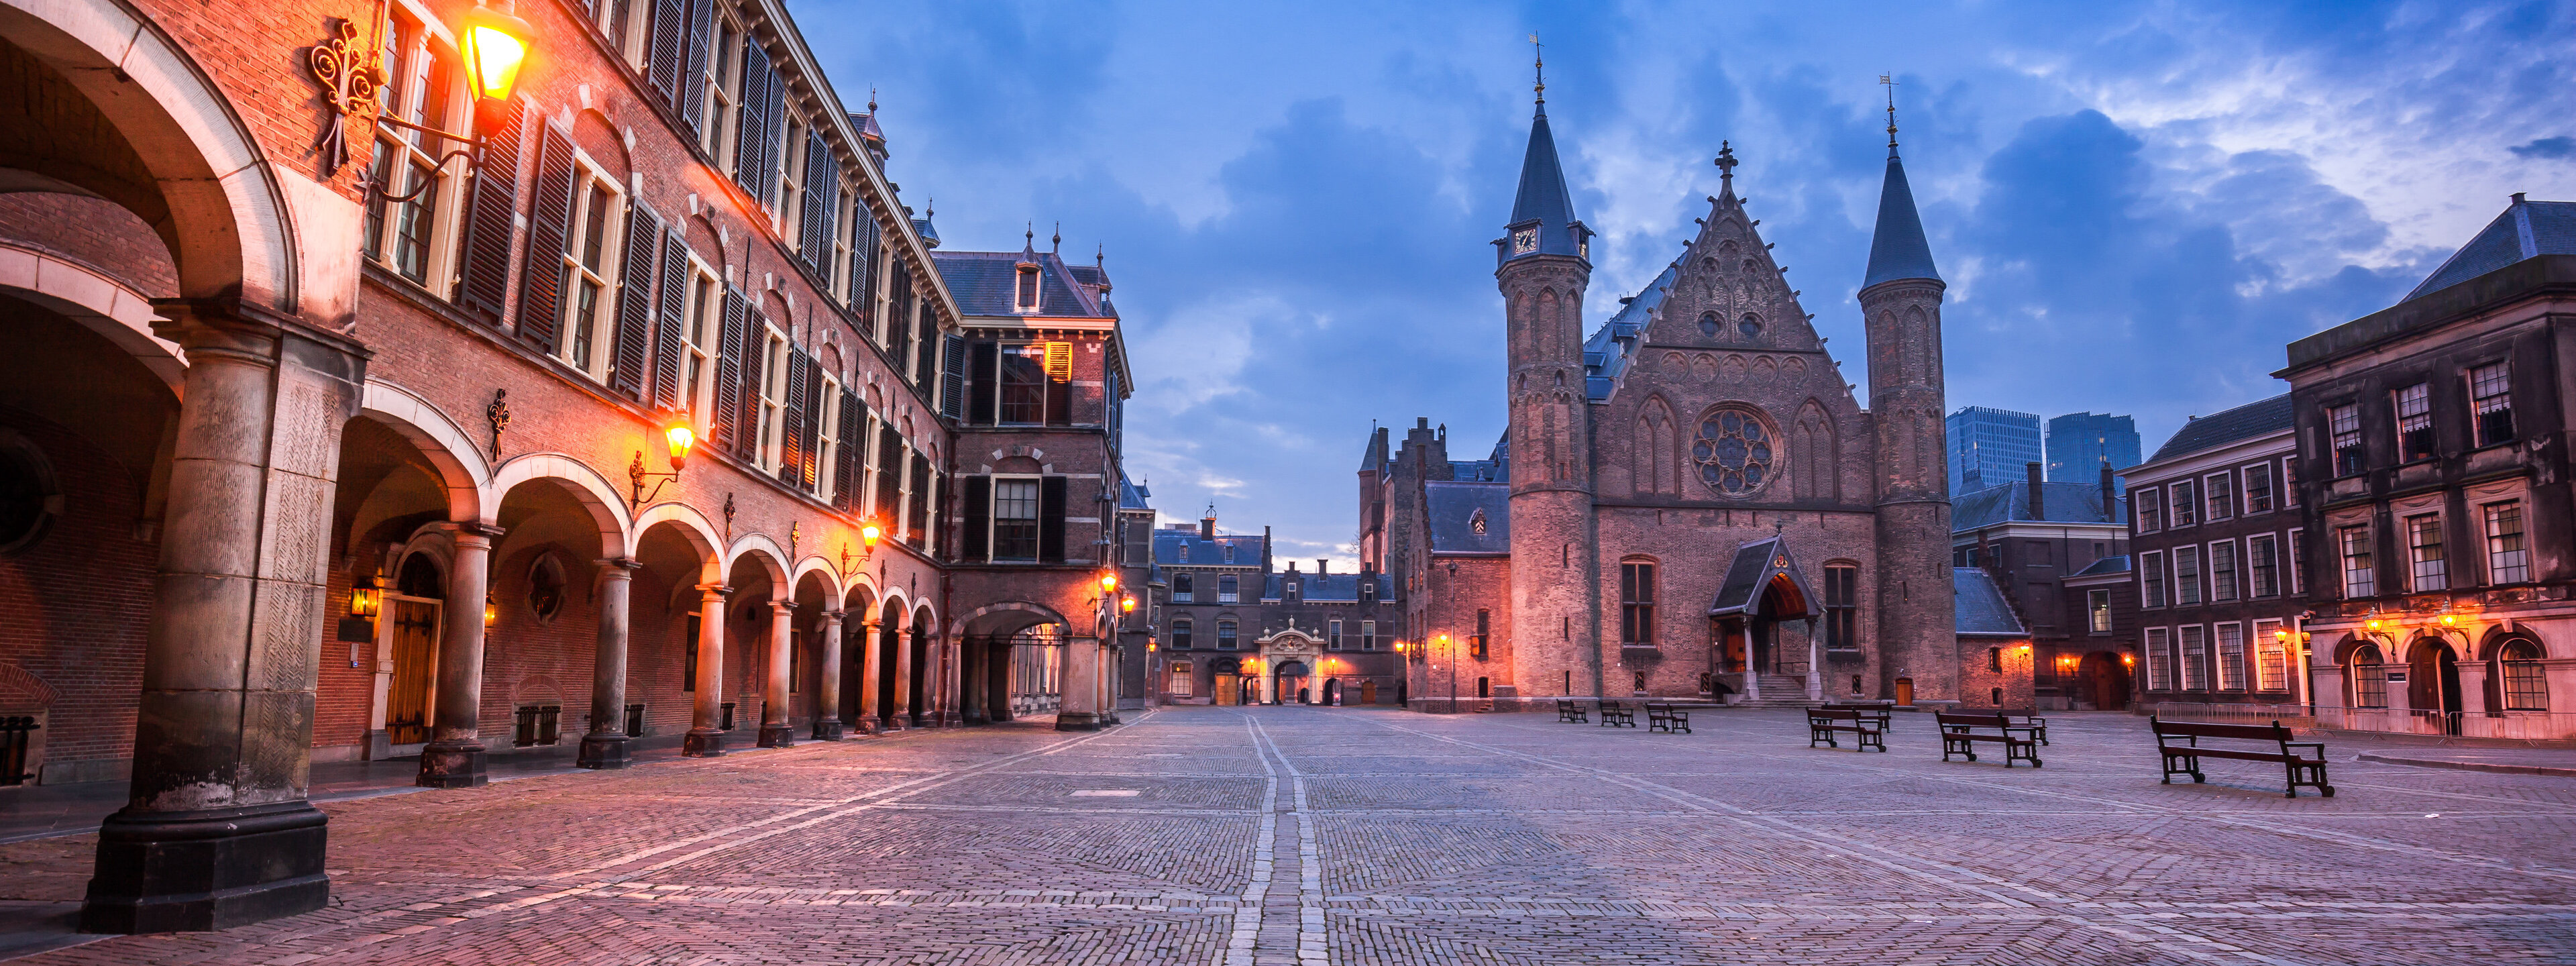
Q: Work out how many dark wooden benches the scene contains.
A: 8